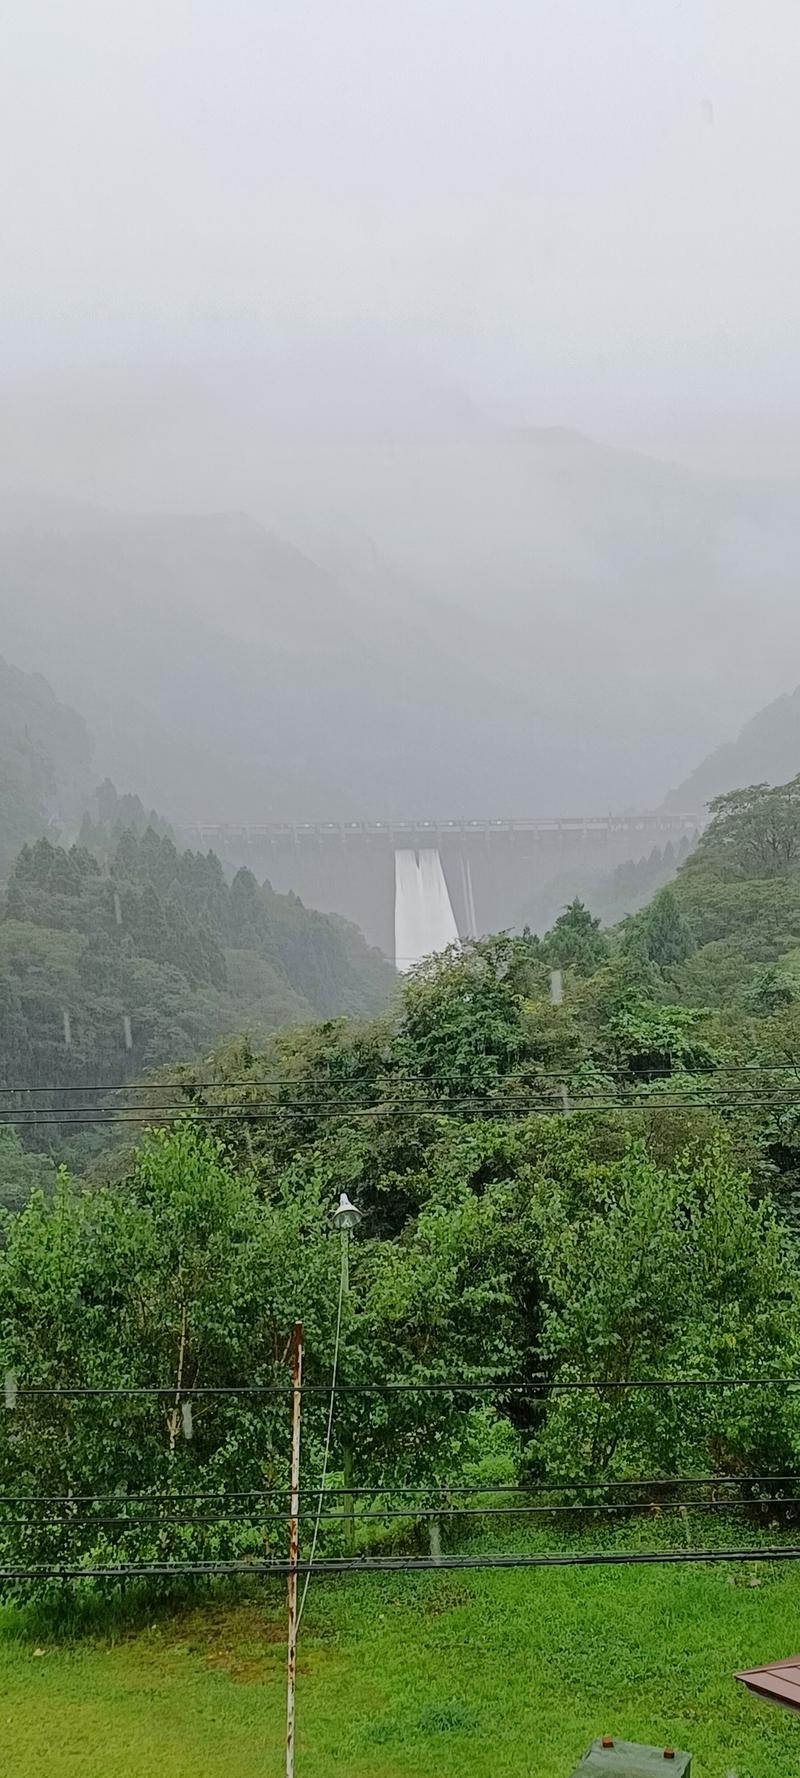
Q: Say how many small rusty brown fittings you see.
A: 2